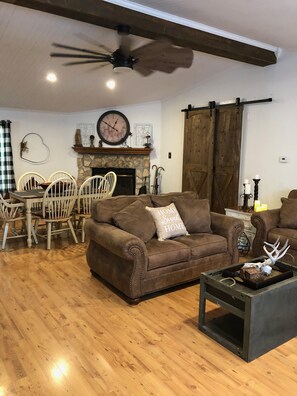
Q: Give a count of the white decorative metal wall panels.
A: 2